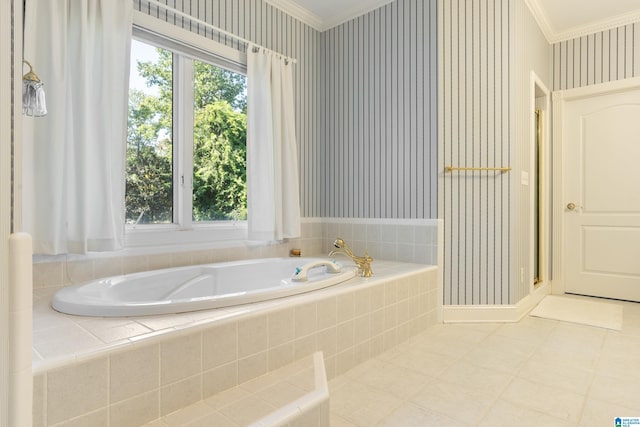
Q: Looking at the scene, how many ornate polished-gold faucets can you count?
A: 1